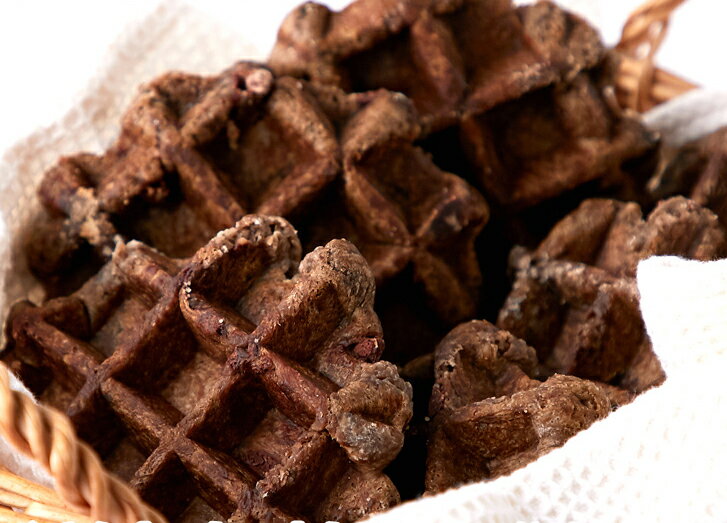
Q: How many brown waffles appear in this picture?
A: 6